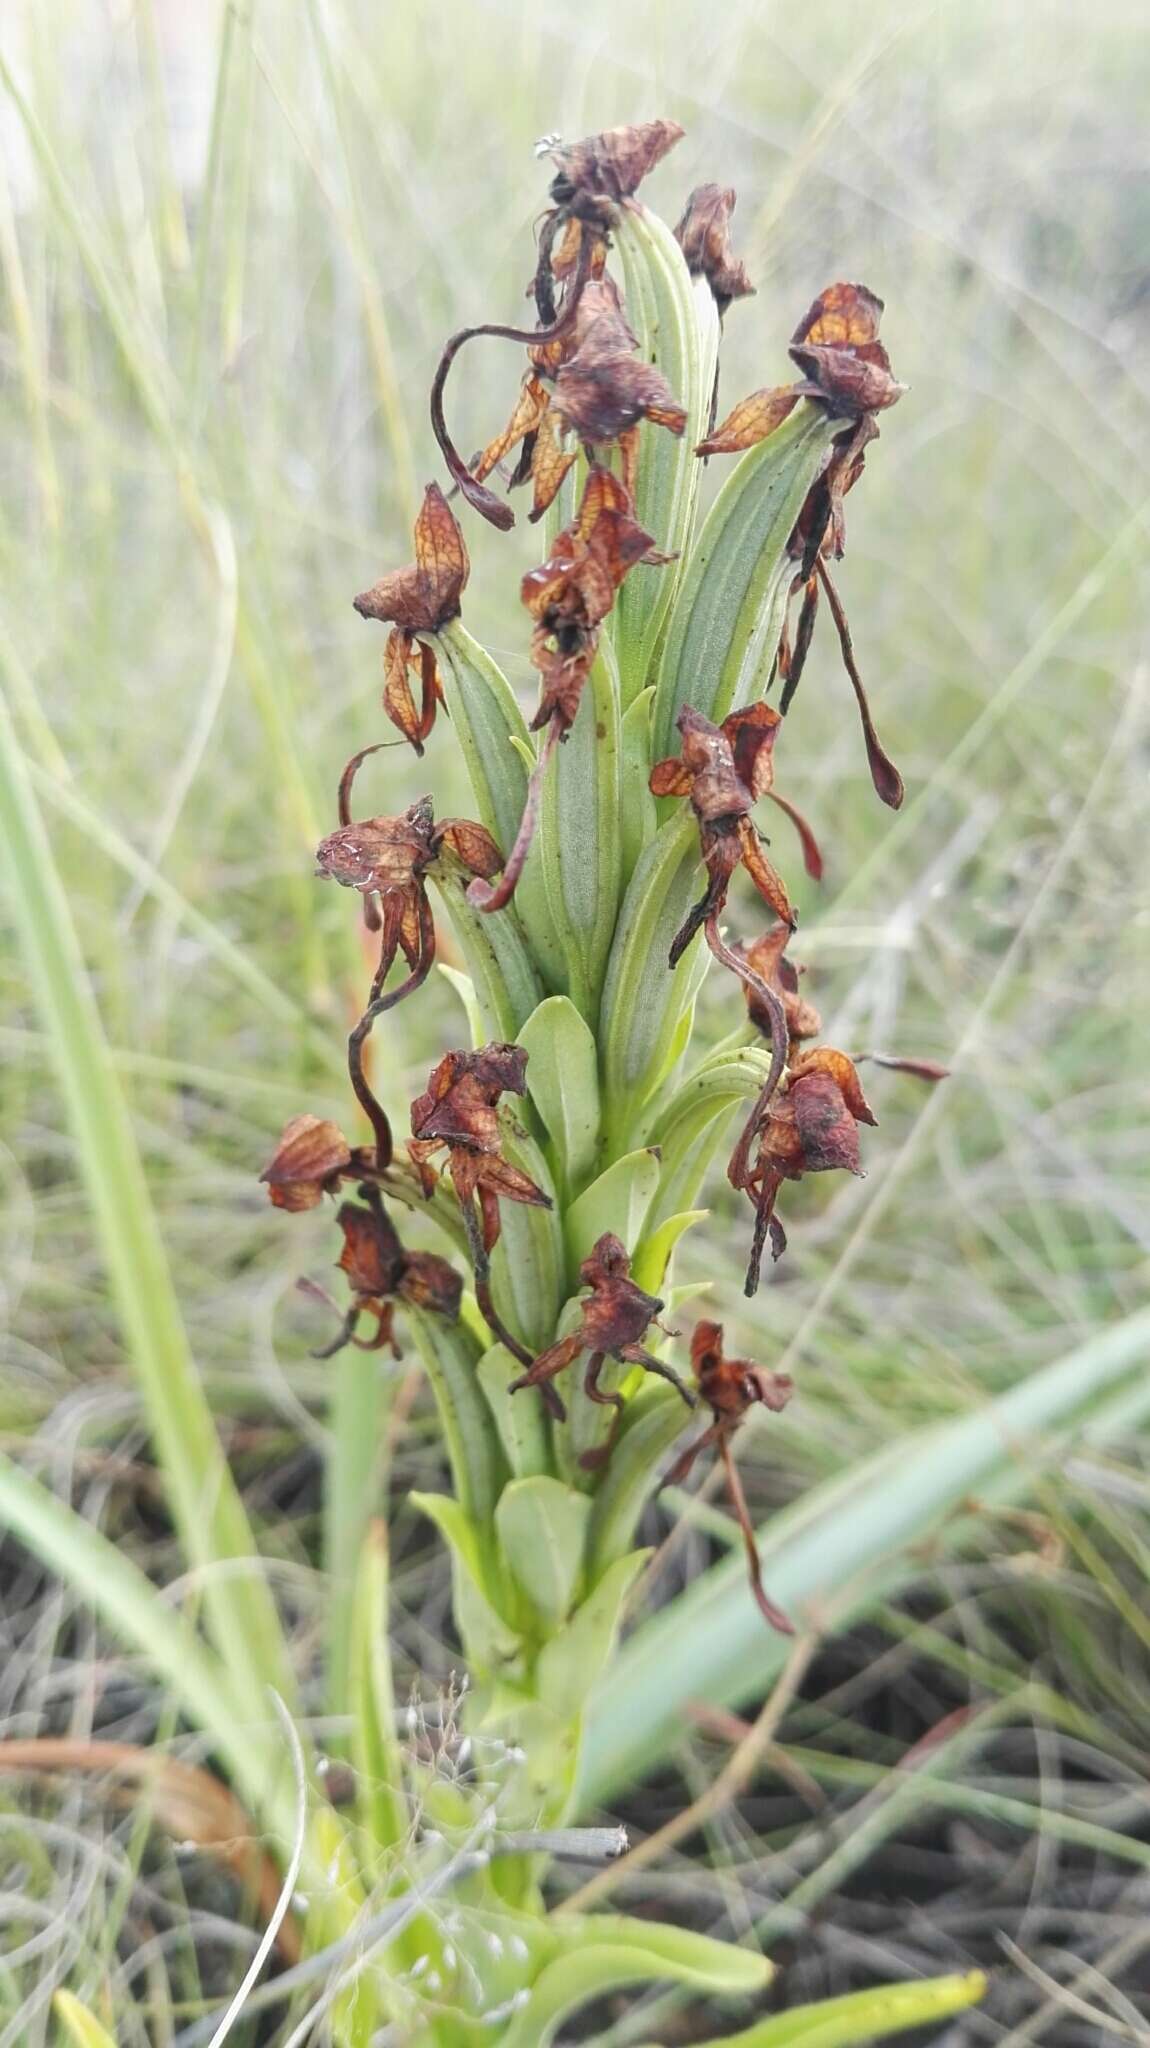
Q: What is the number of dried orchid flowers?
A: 15